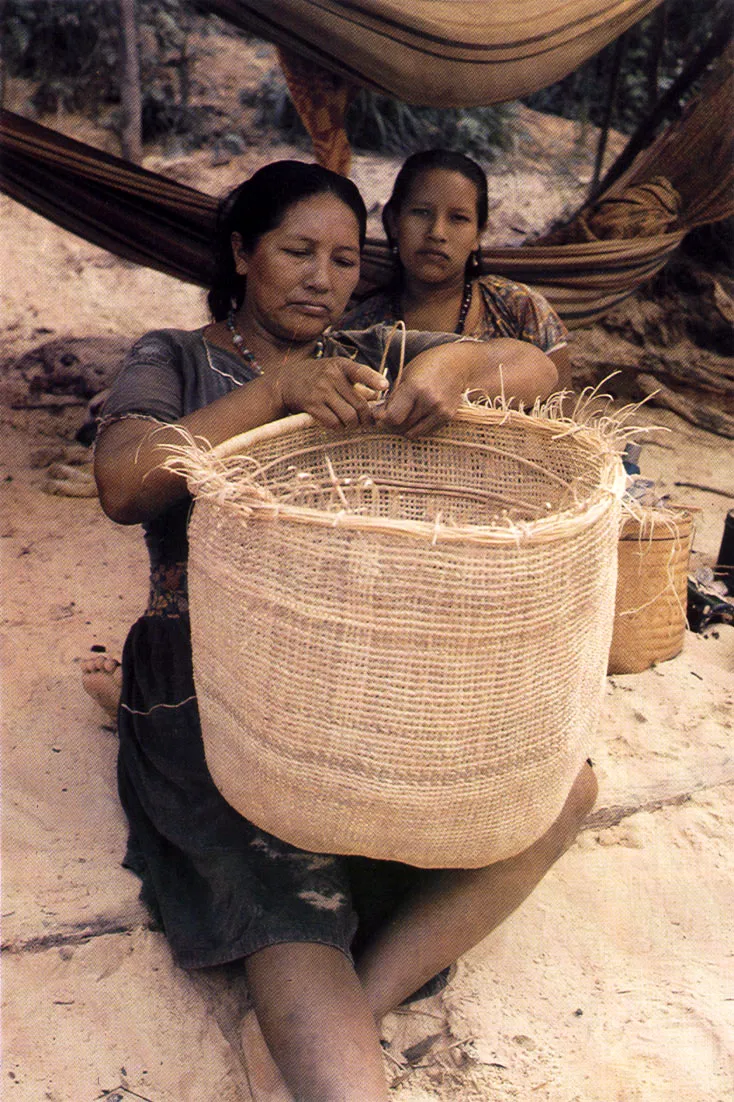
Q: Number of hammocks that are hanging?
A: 2